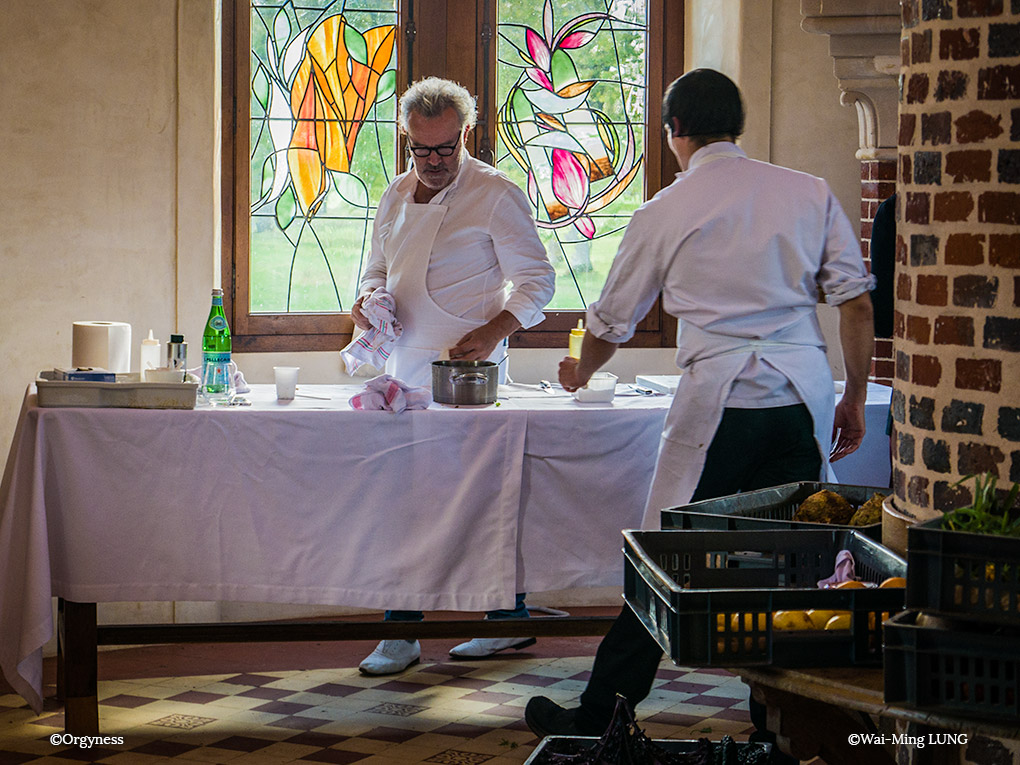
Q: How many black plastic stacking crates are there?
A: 5